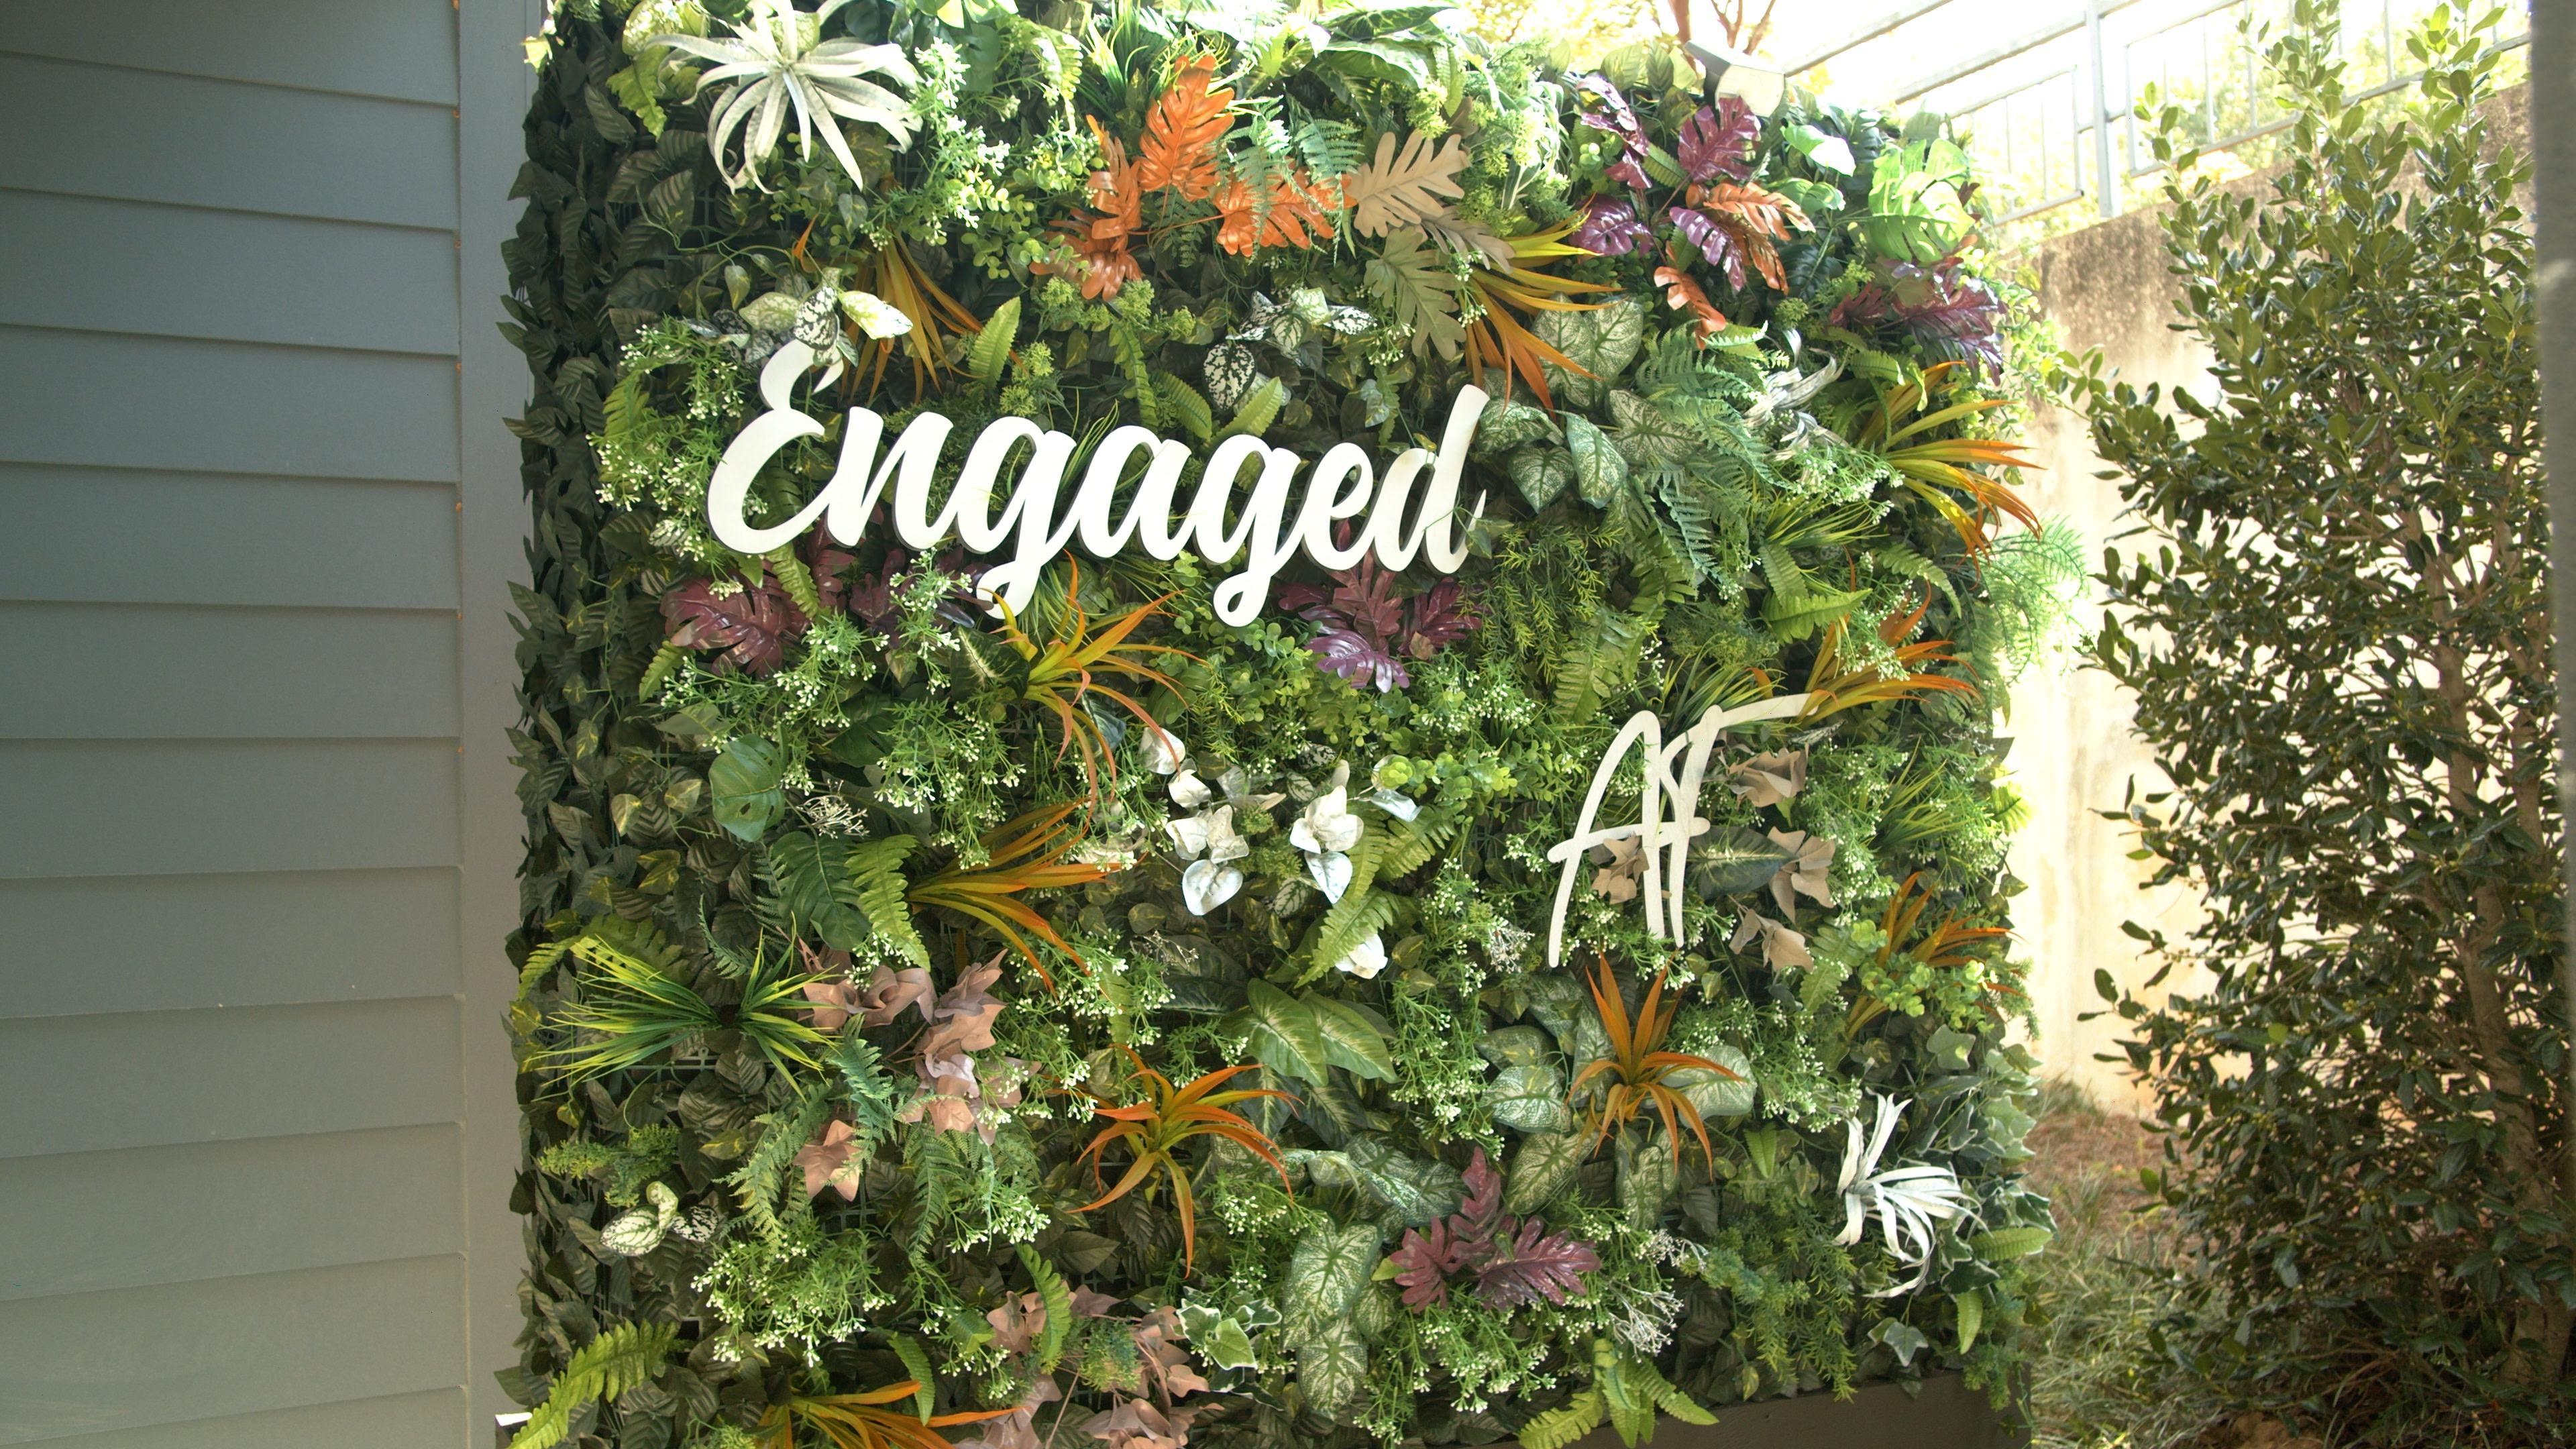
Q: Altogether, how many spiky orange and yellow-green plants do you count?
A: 10